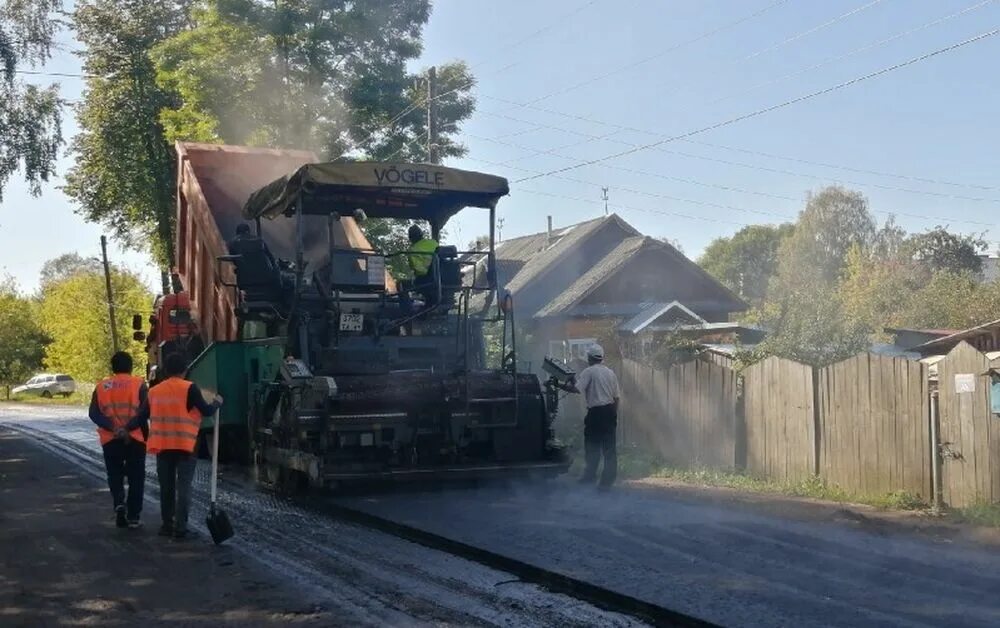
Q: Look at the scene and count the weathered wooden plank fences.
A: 1